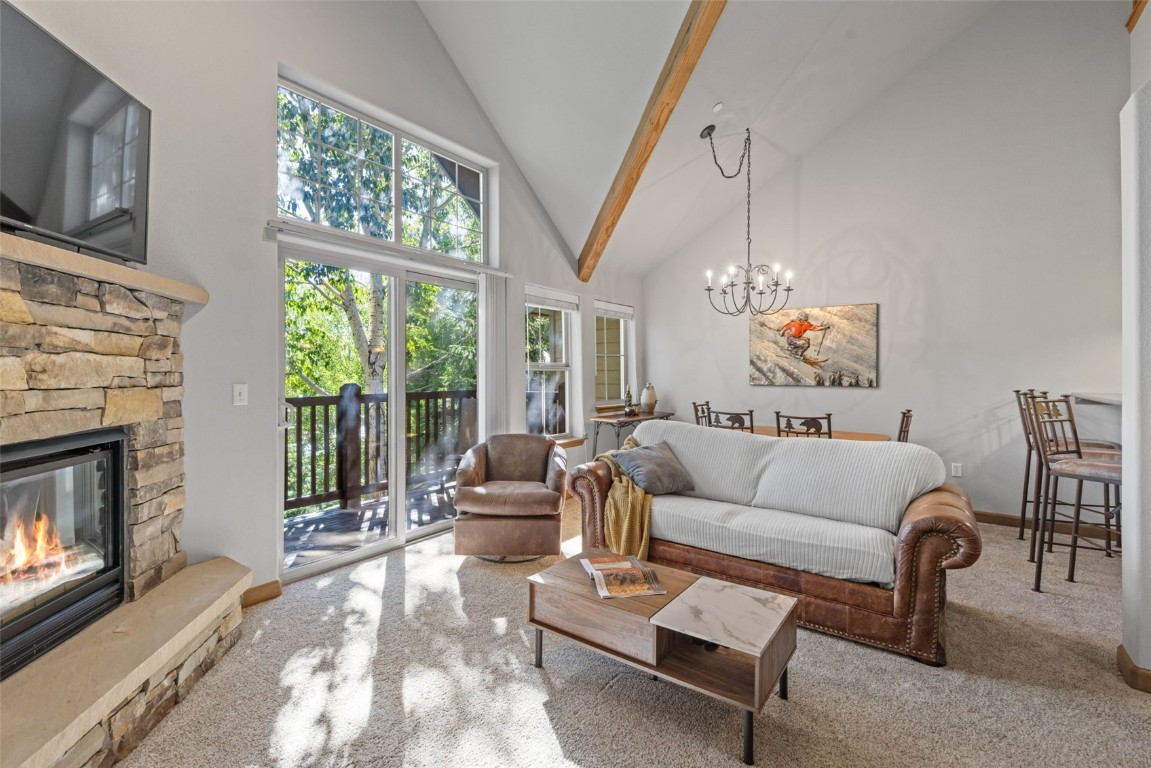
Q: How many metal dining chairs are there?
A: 4